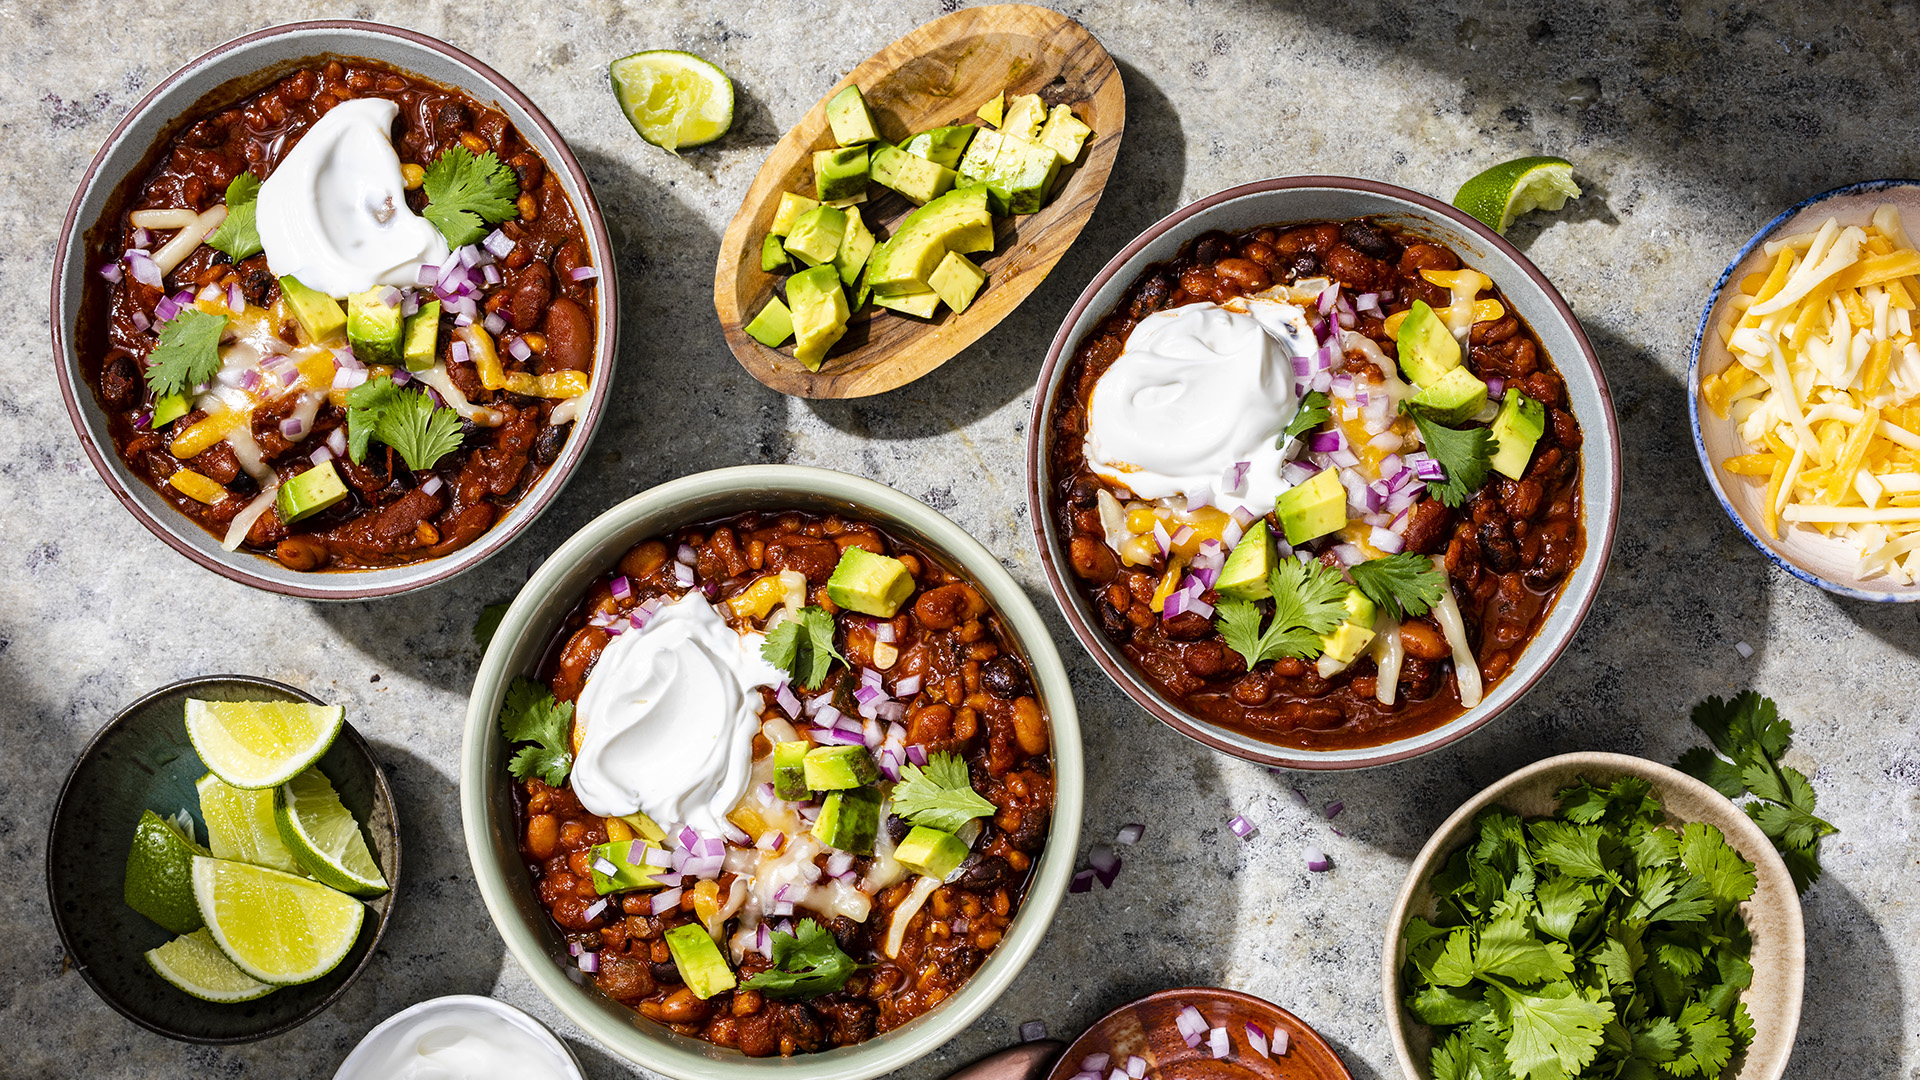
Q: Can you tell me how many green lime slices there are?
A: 8